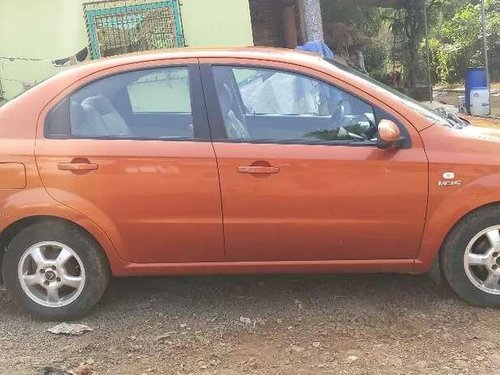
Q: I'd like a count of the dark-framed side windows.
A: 2